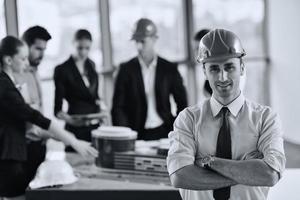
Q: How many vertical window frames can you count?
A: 4